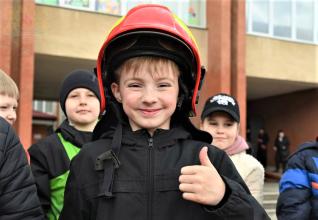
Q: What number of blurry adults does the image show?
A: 2